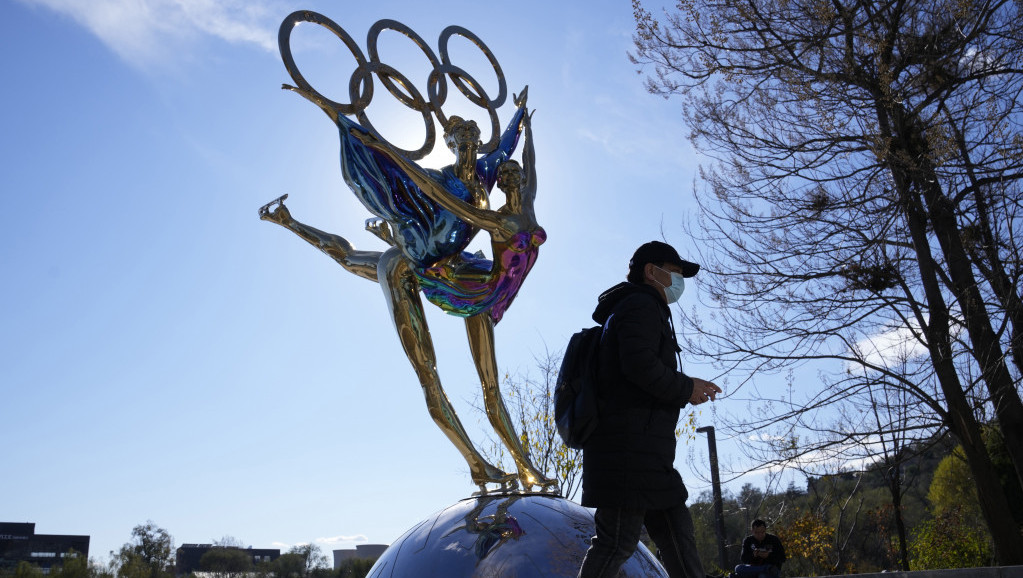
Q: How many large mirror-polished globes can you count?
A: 1